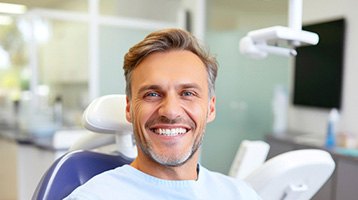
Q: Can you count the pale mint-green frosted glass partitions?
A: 2